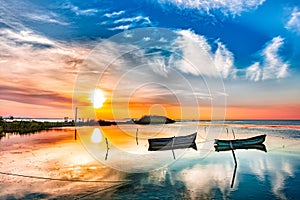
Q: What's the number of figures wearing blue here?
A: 0